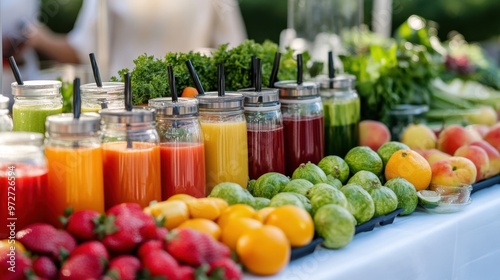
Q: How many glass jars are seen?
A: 11